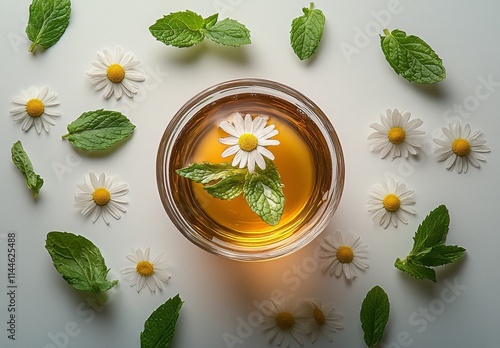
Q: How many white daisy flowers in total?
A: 11